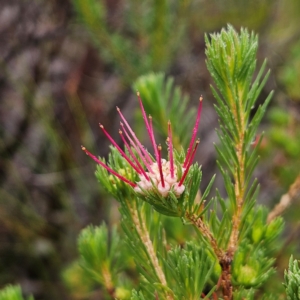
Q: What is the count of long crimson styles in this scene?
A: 11